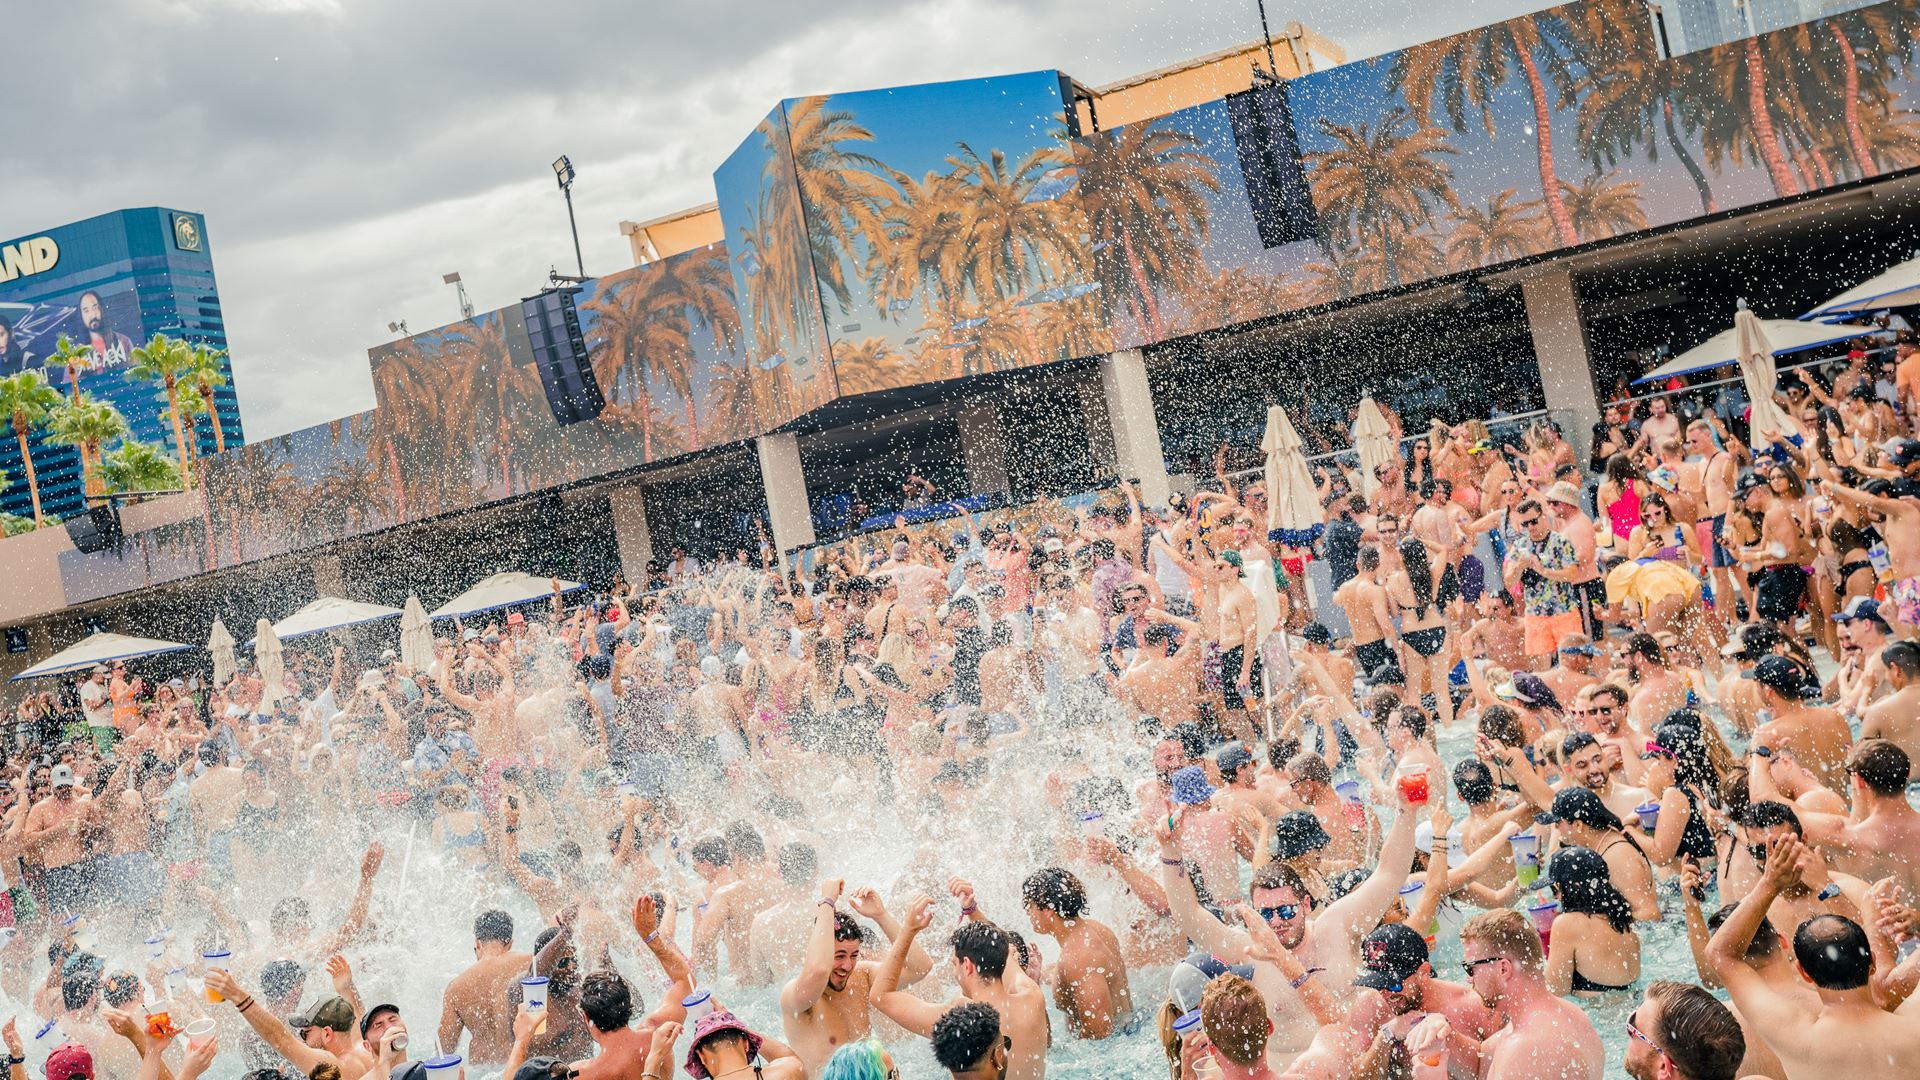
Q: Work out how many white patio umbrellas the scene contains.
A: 11